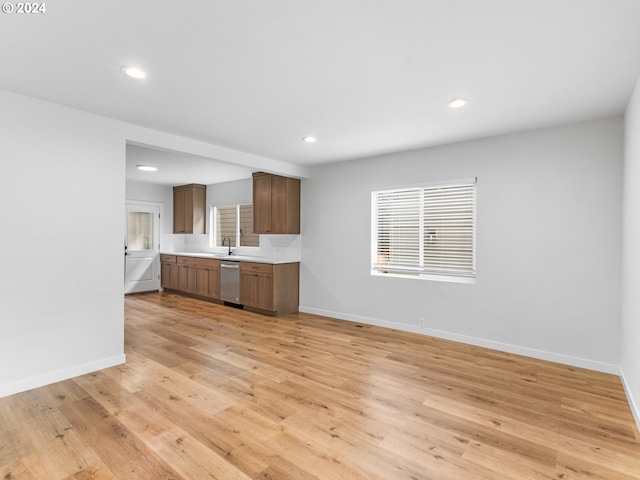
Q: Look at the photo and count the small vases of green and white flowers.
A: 0